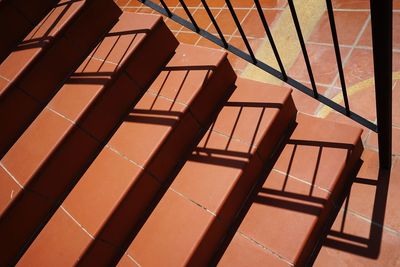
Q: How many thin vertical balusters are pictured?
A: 7